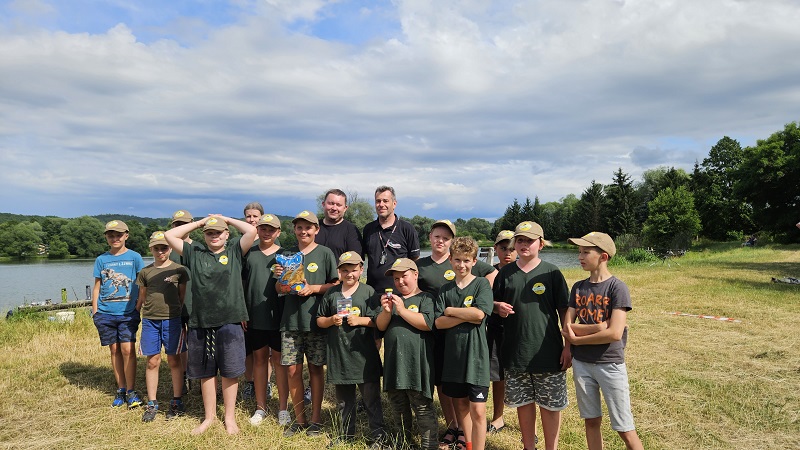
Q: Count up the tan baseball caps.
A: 12